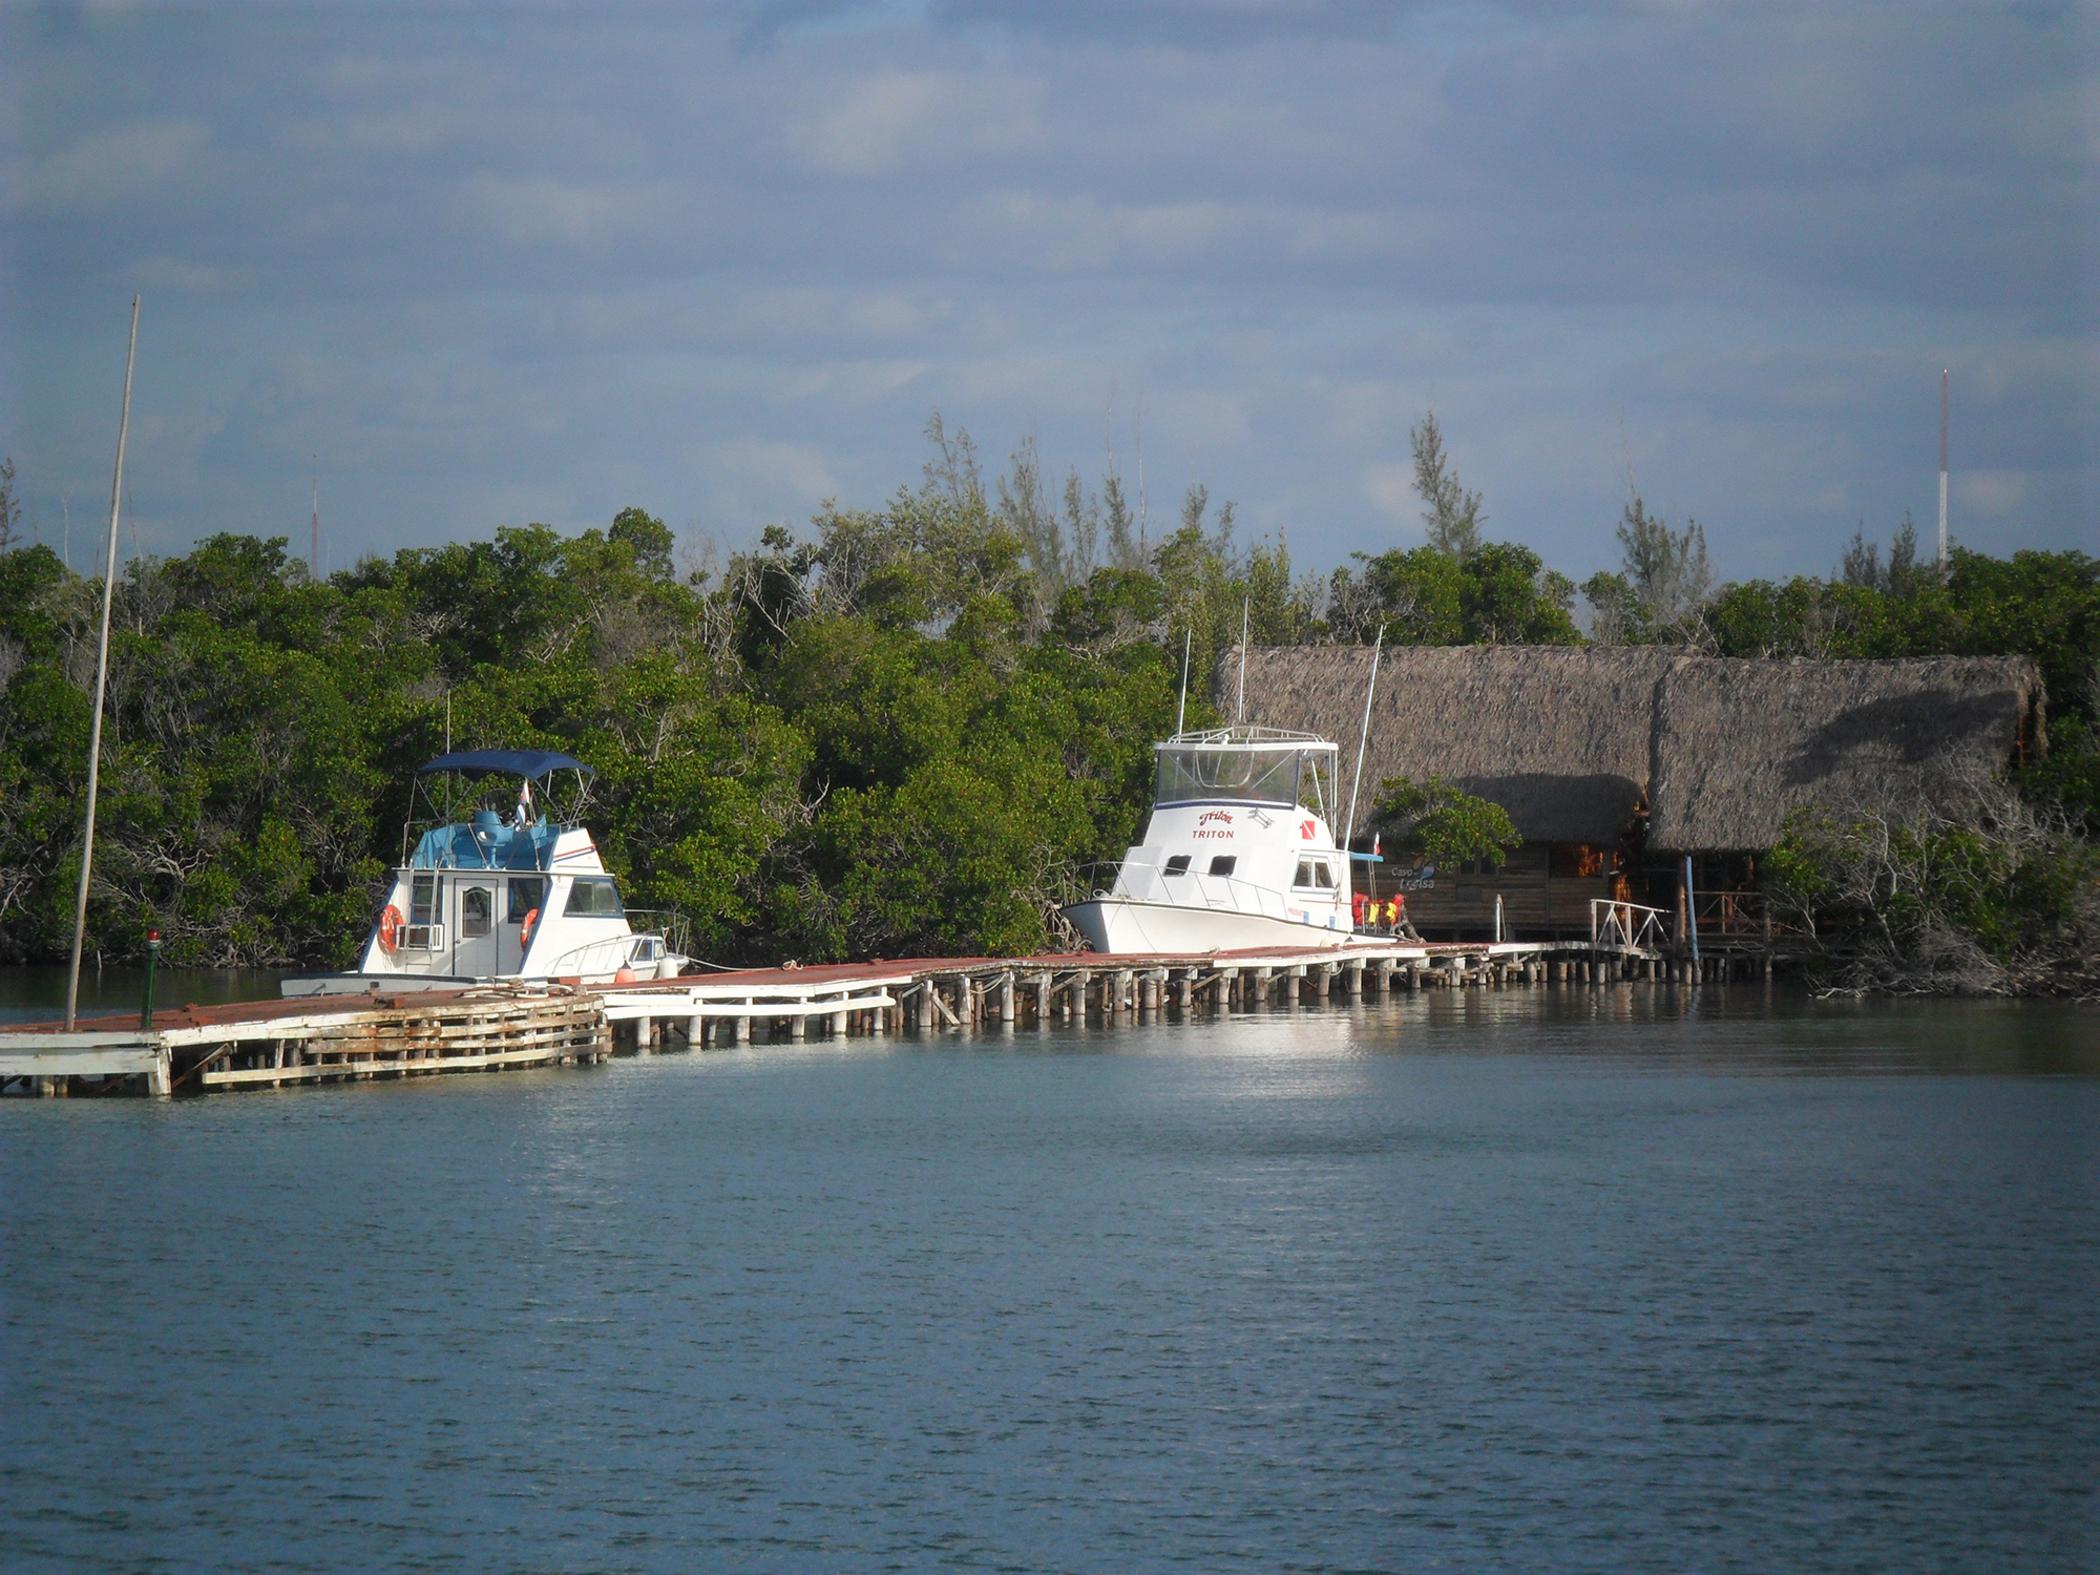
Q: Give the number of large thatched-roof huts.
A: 2